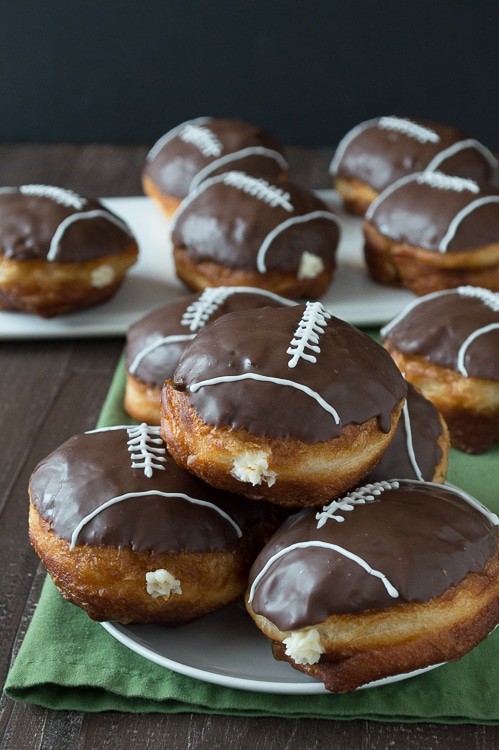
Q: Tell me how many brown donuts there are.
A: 11